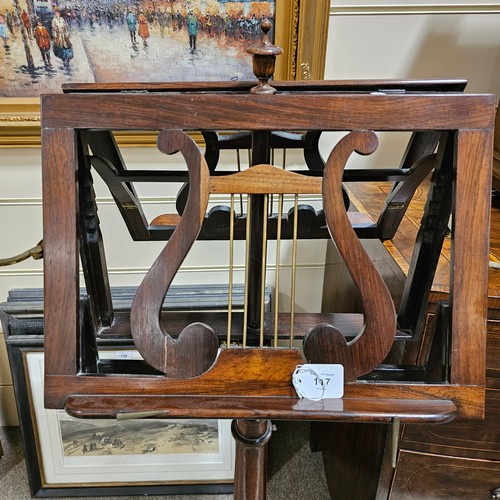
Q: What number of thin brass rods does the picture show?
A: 5